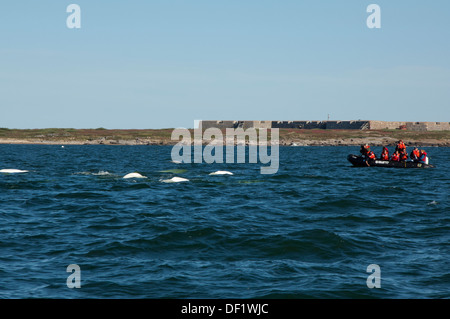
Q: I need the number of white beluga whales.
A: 4